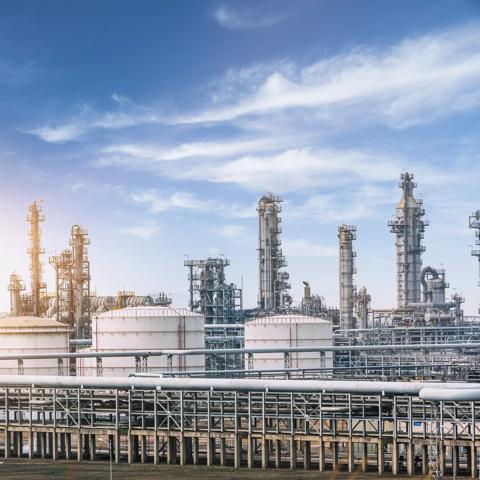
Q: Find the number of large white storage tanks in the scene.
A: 3